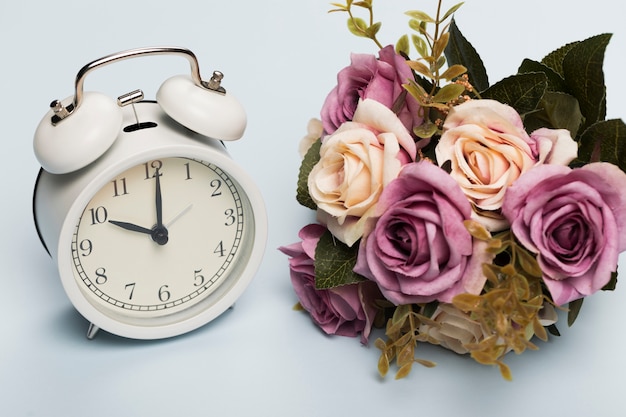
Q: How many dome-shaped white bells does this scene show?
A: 2